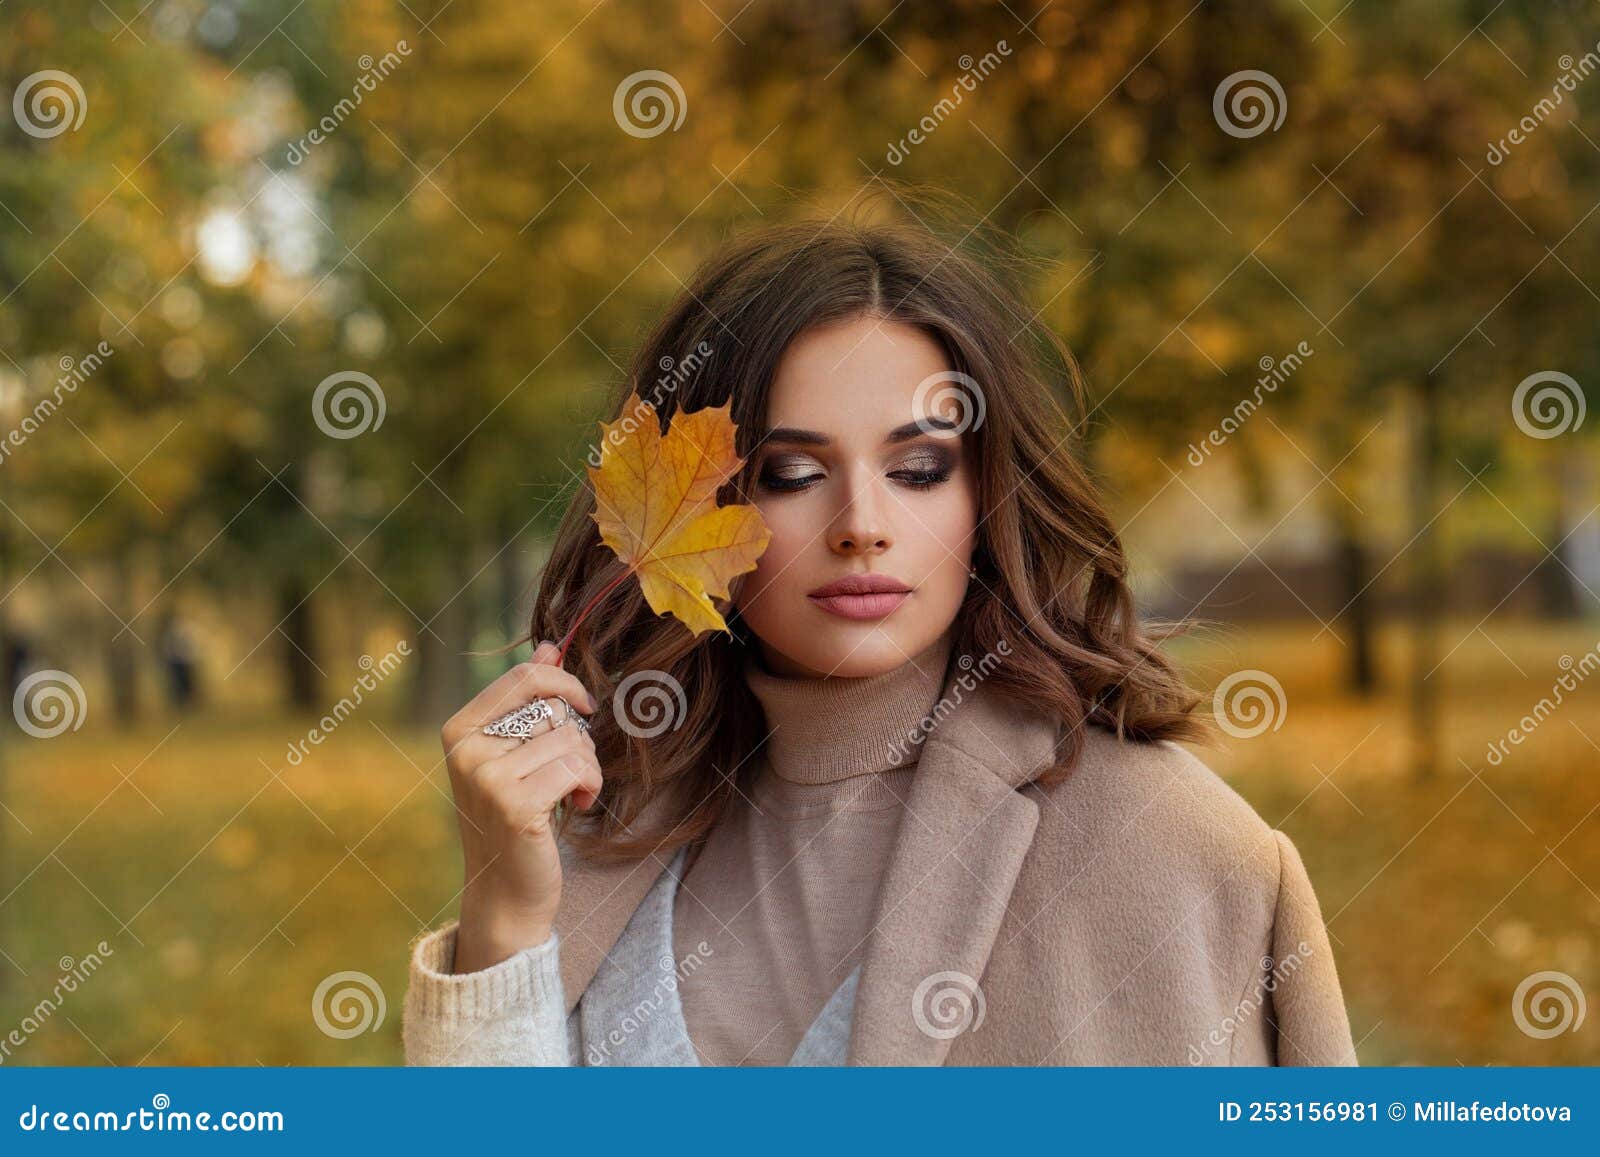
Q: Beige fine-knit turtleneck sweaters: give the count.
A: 1